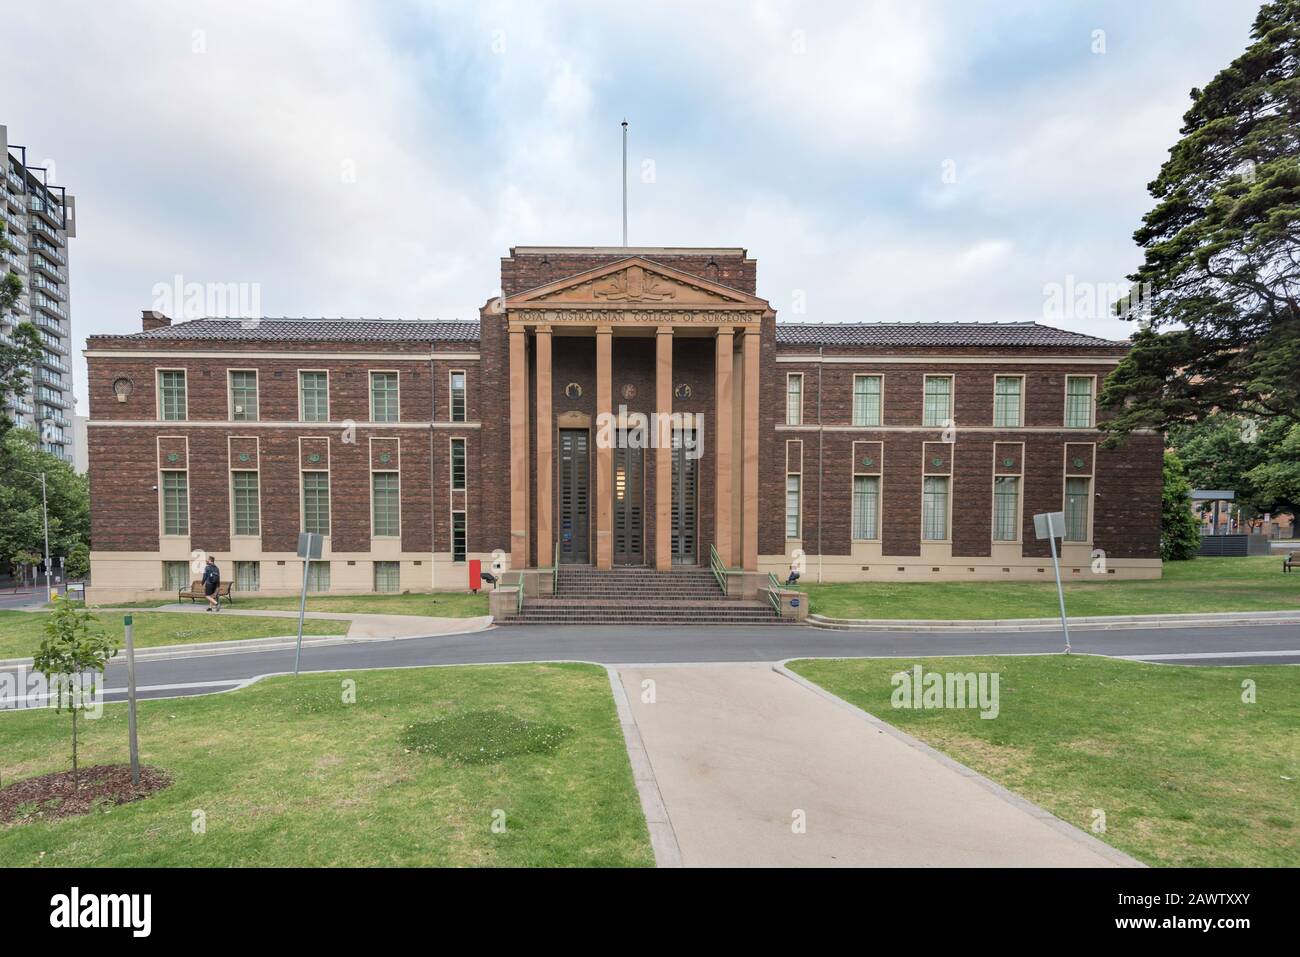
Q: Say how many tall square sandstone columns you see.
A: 6